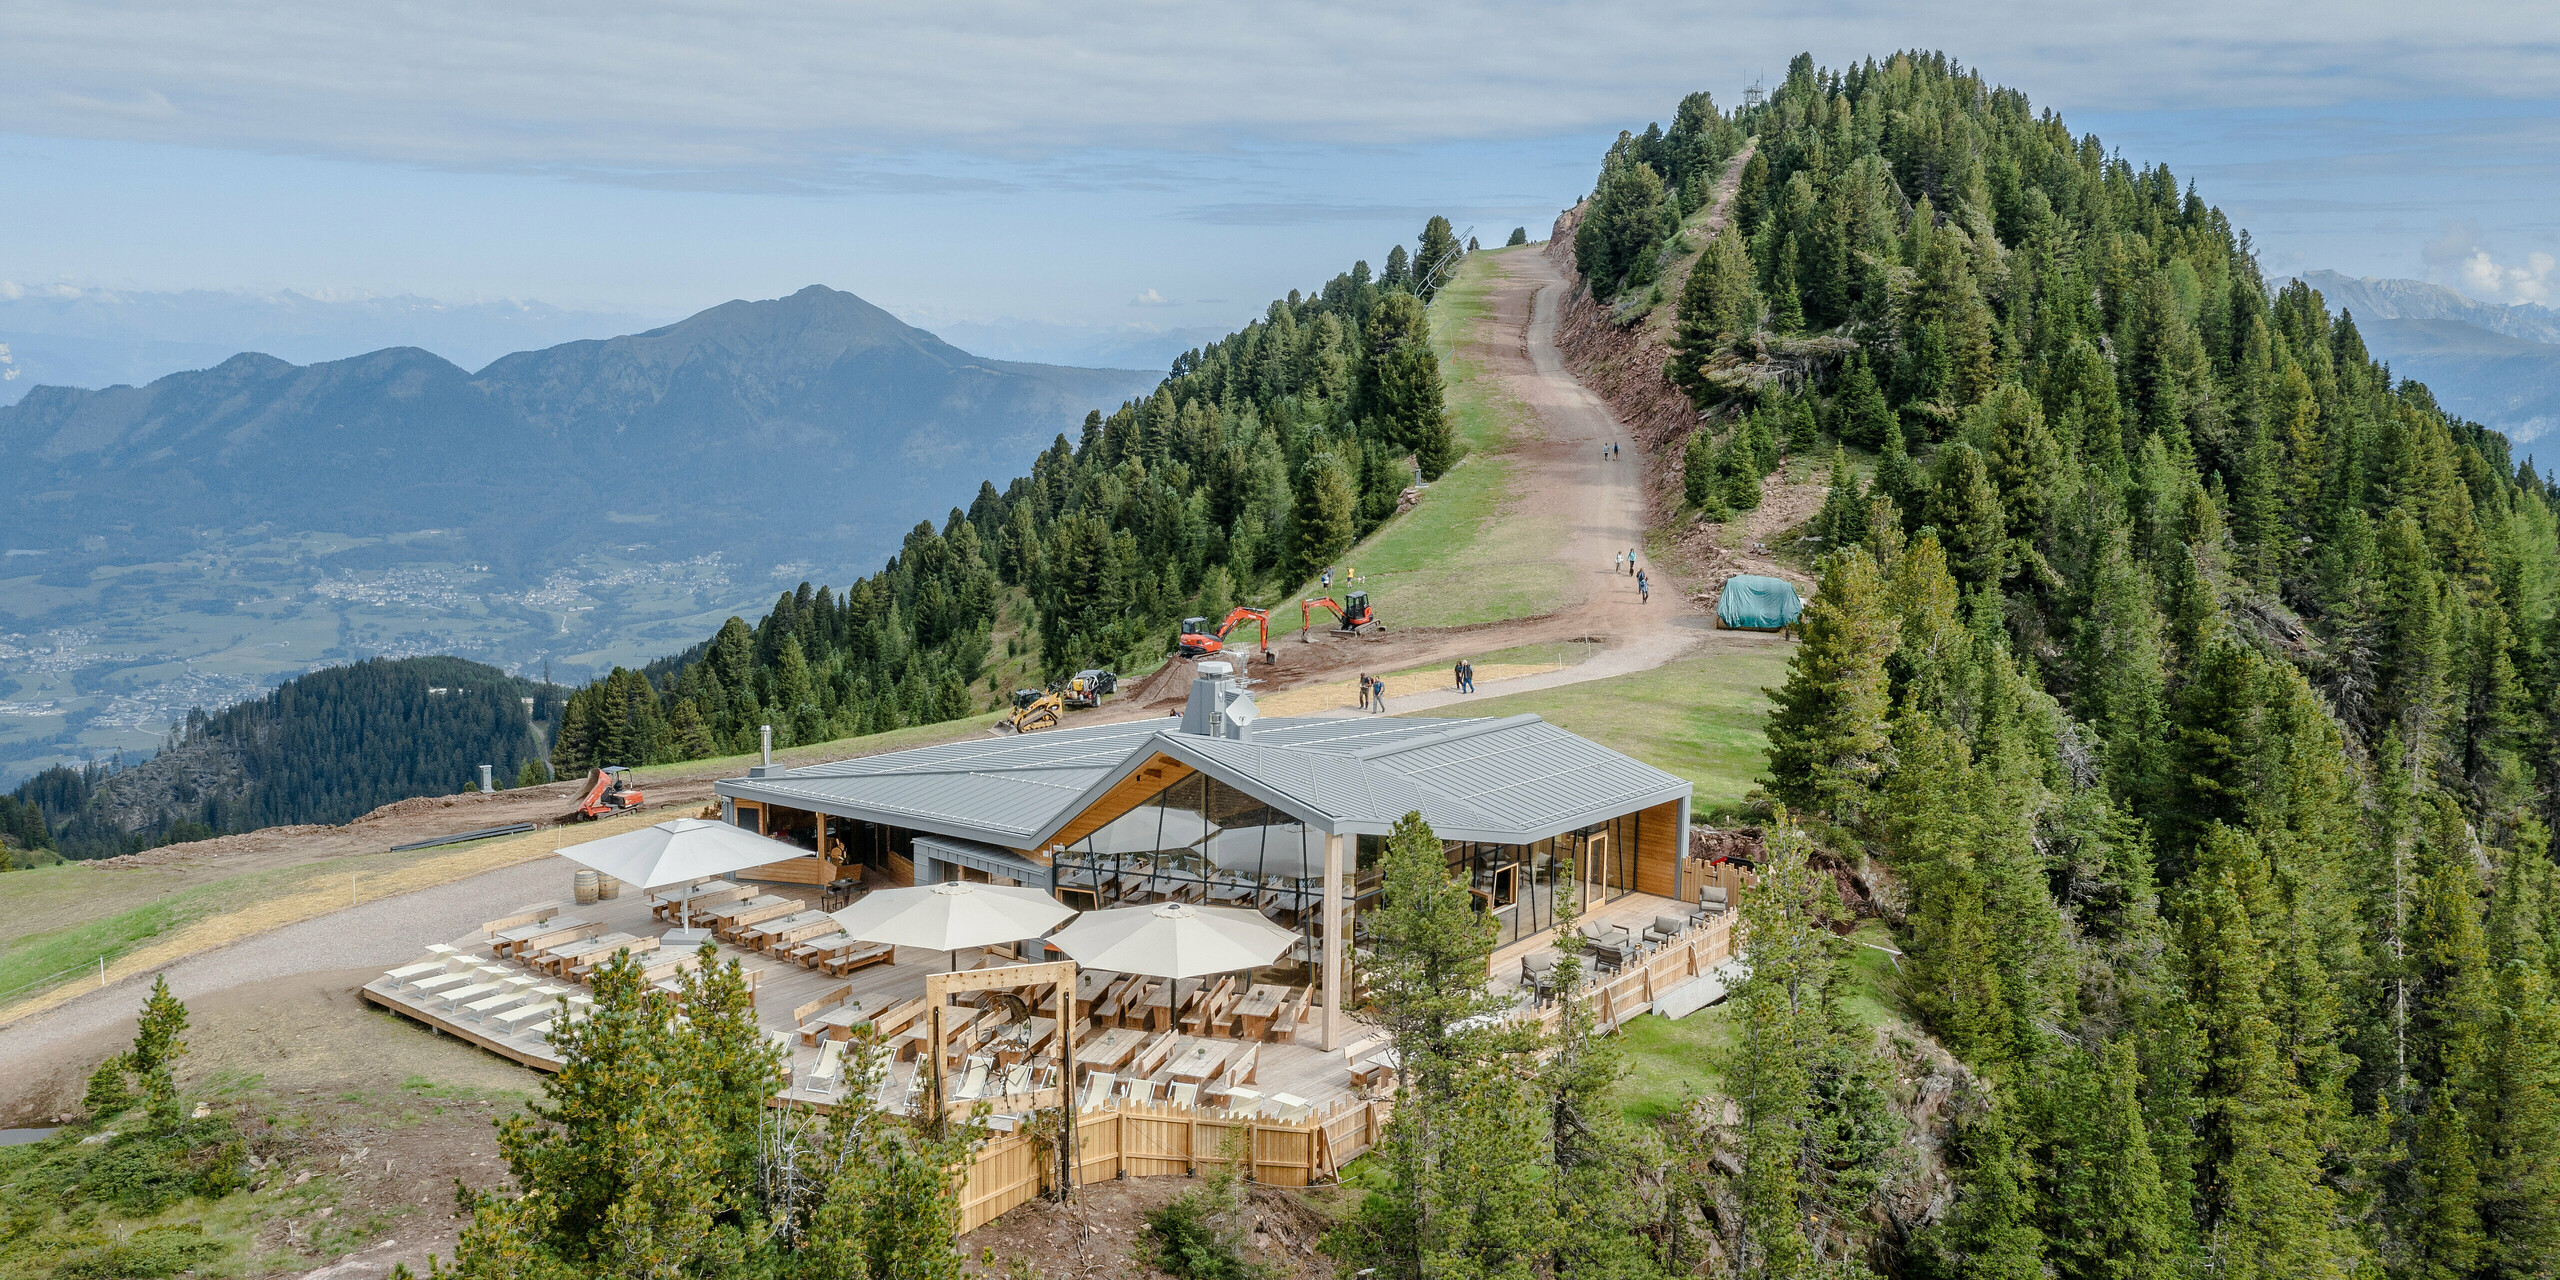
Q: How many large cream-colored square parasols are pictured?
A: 1